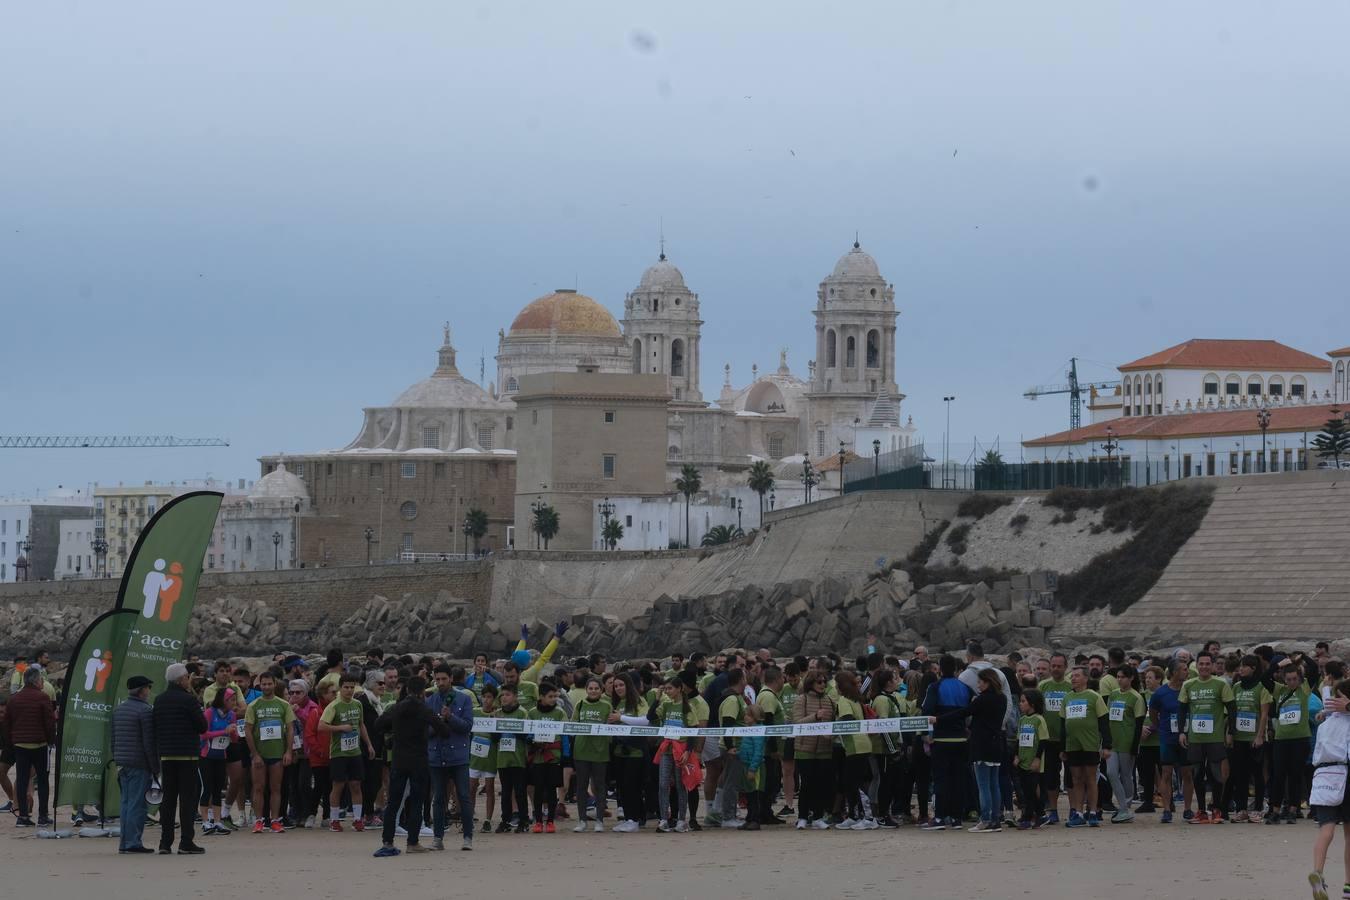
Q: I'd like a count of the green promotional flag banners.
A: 2